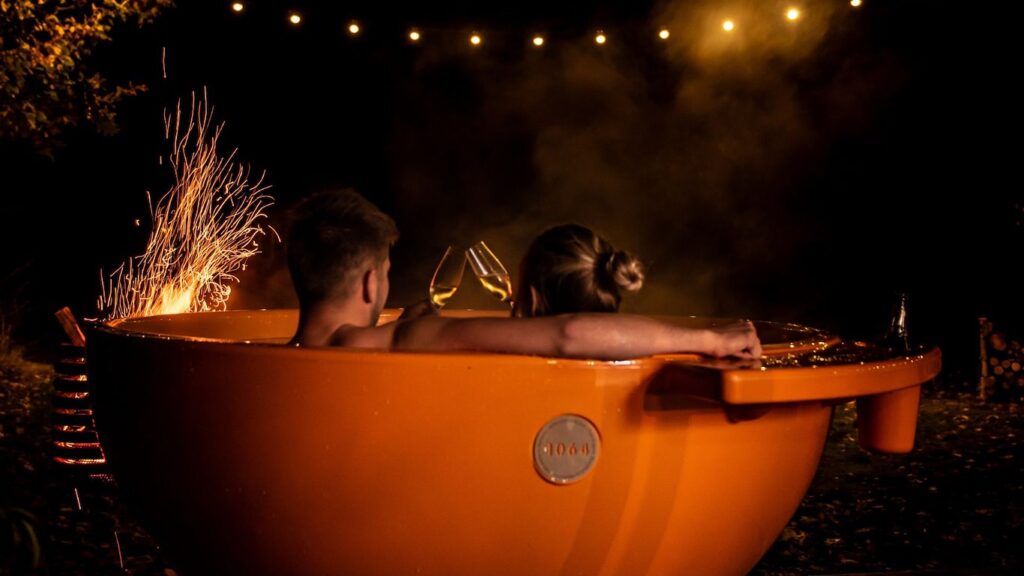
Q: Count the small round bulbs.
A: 11